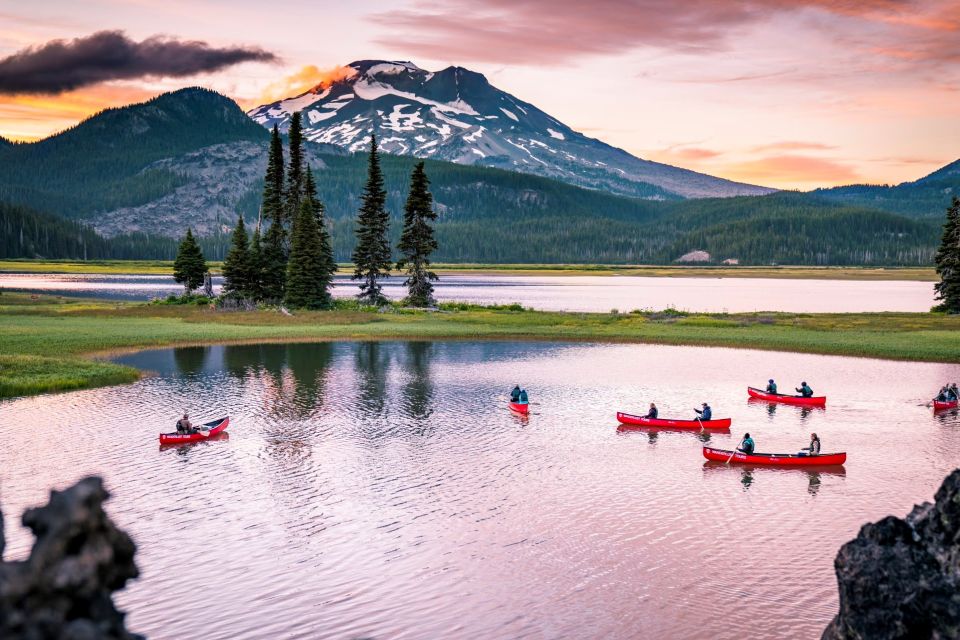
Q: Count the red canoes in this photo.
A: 6